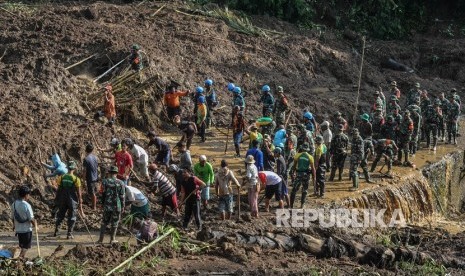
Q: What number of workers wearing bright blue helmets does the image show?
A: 7